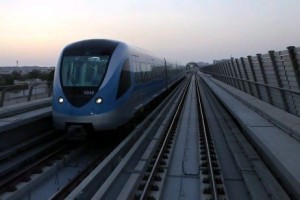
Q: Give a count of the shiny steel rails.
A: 2